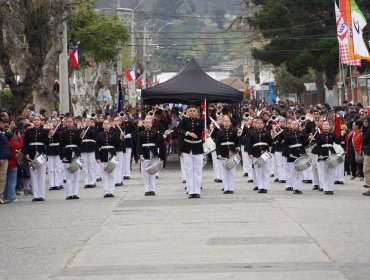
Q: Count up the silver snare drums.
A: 8